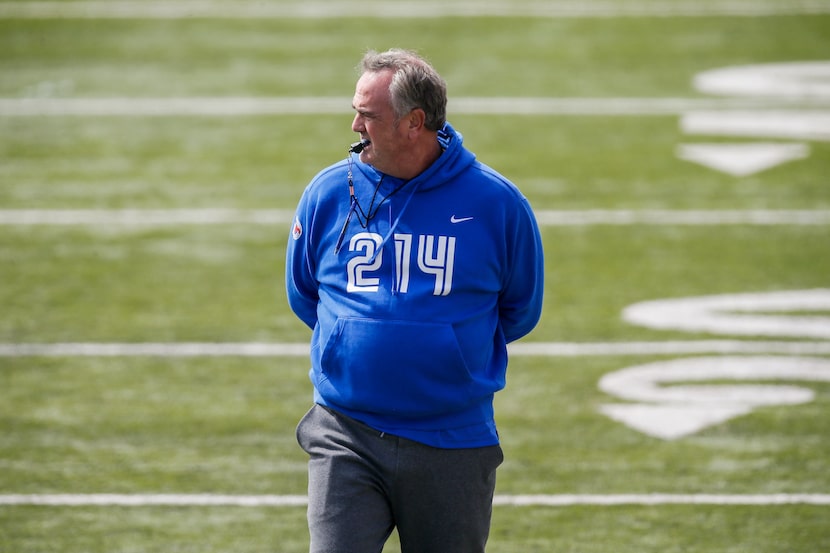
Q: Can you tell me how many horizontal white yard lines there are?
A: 5